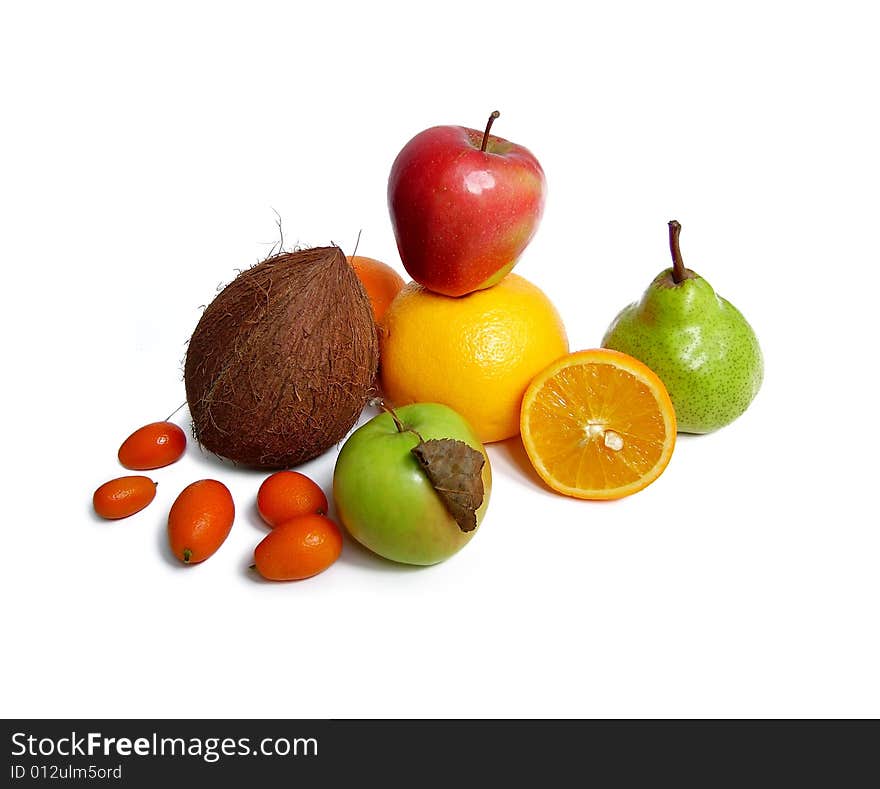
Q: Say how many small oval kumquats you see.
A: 5